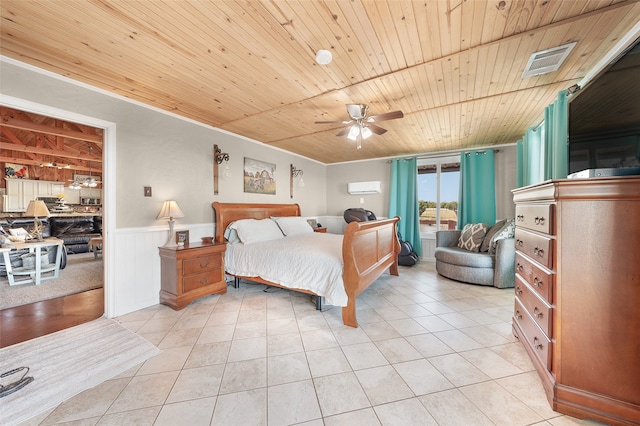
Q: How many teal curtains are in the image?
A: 4